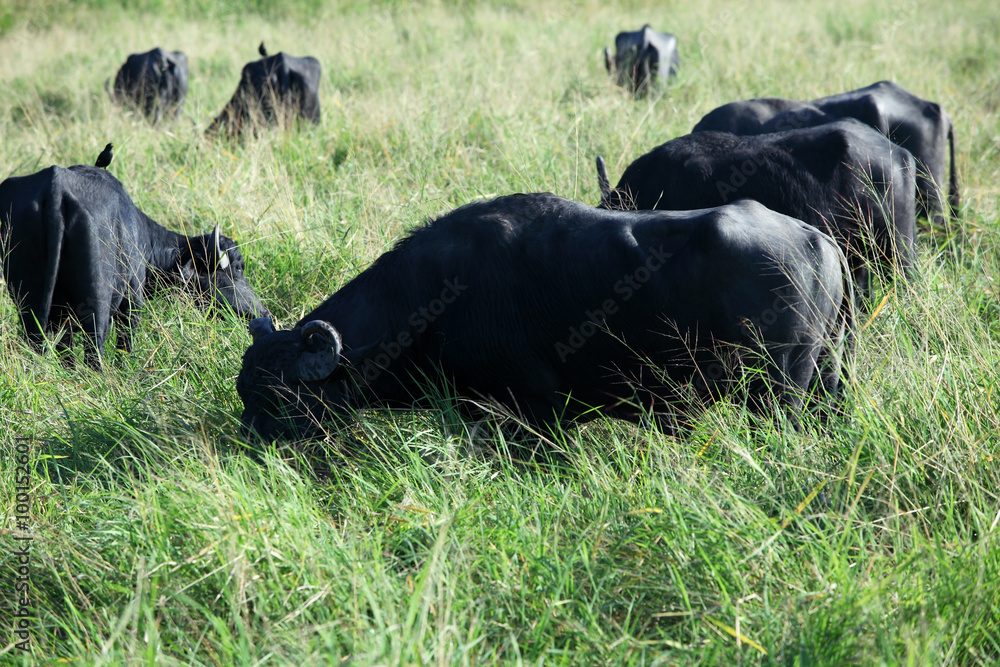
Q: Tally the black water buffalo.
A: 7